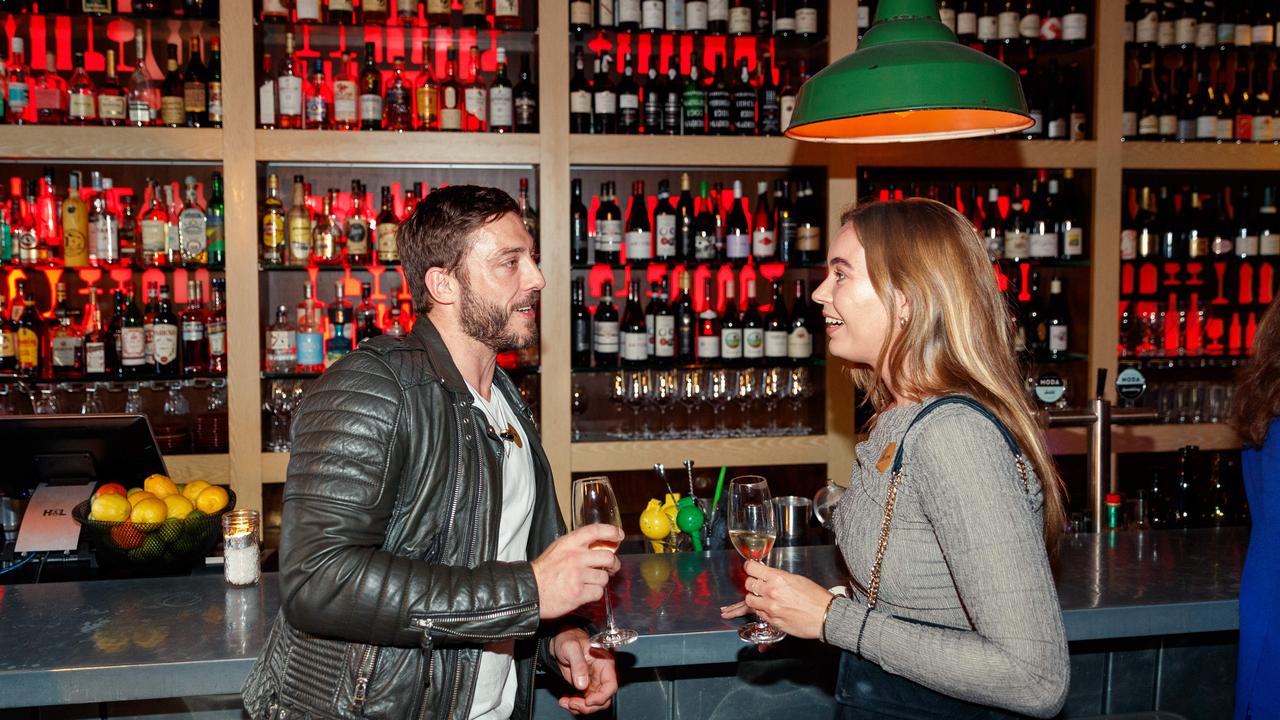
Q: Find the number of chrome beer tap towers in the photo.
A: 1